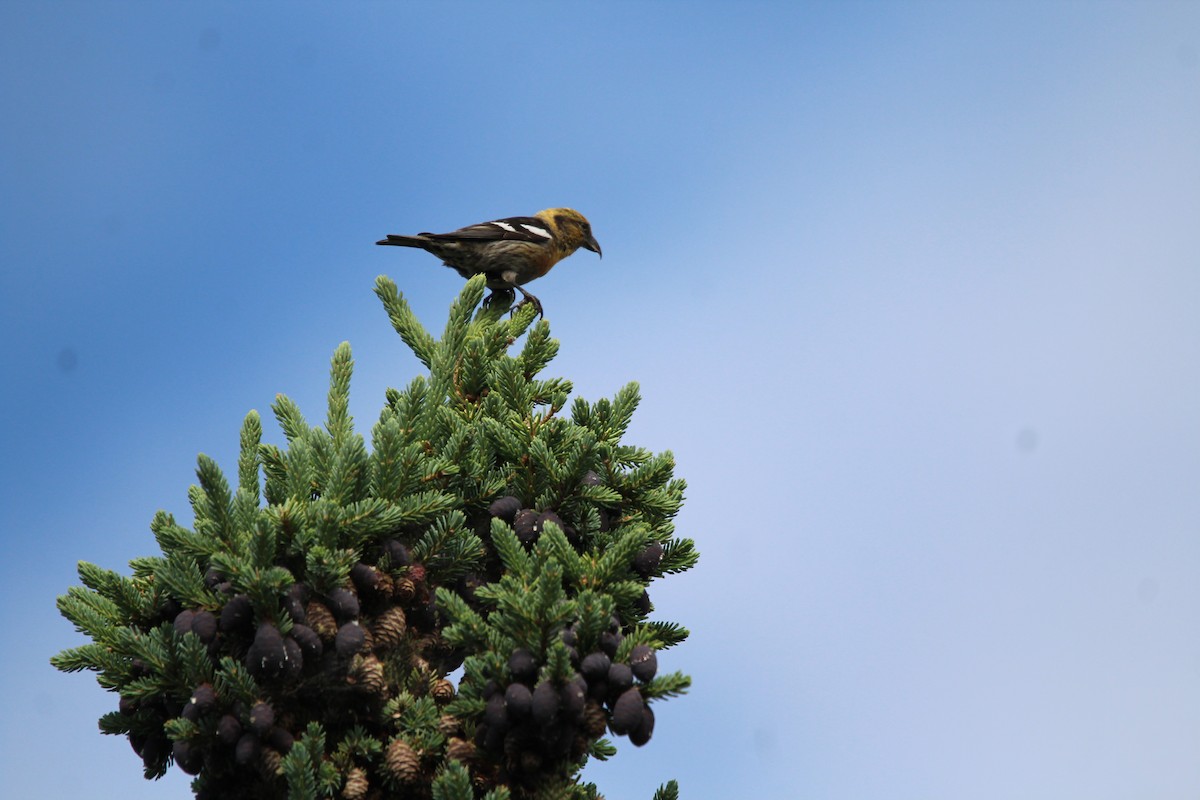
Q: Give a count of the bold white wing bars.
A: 2